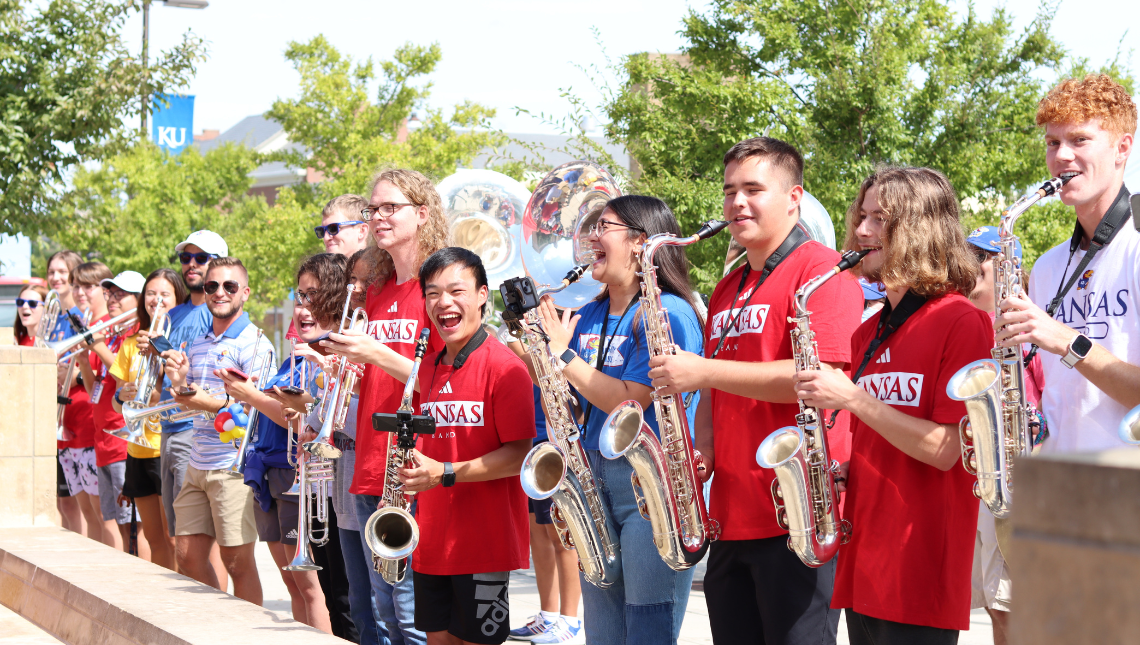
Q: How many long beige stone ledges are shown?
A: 1